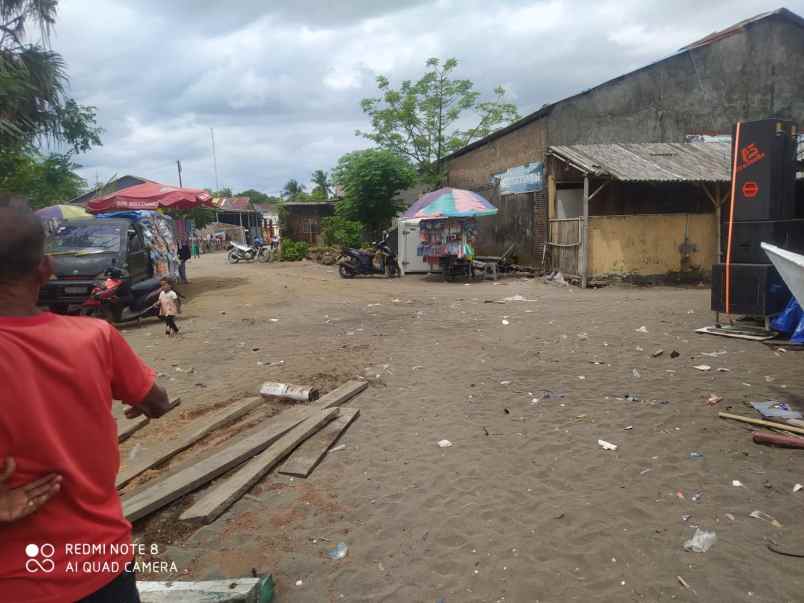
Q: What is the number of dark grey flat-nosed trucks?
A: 1